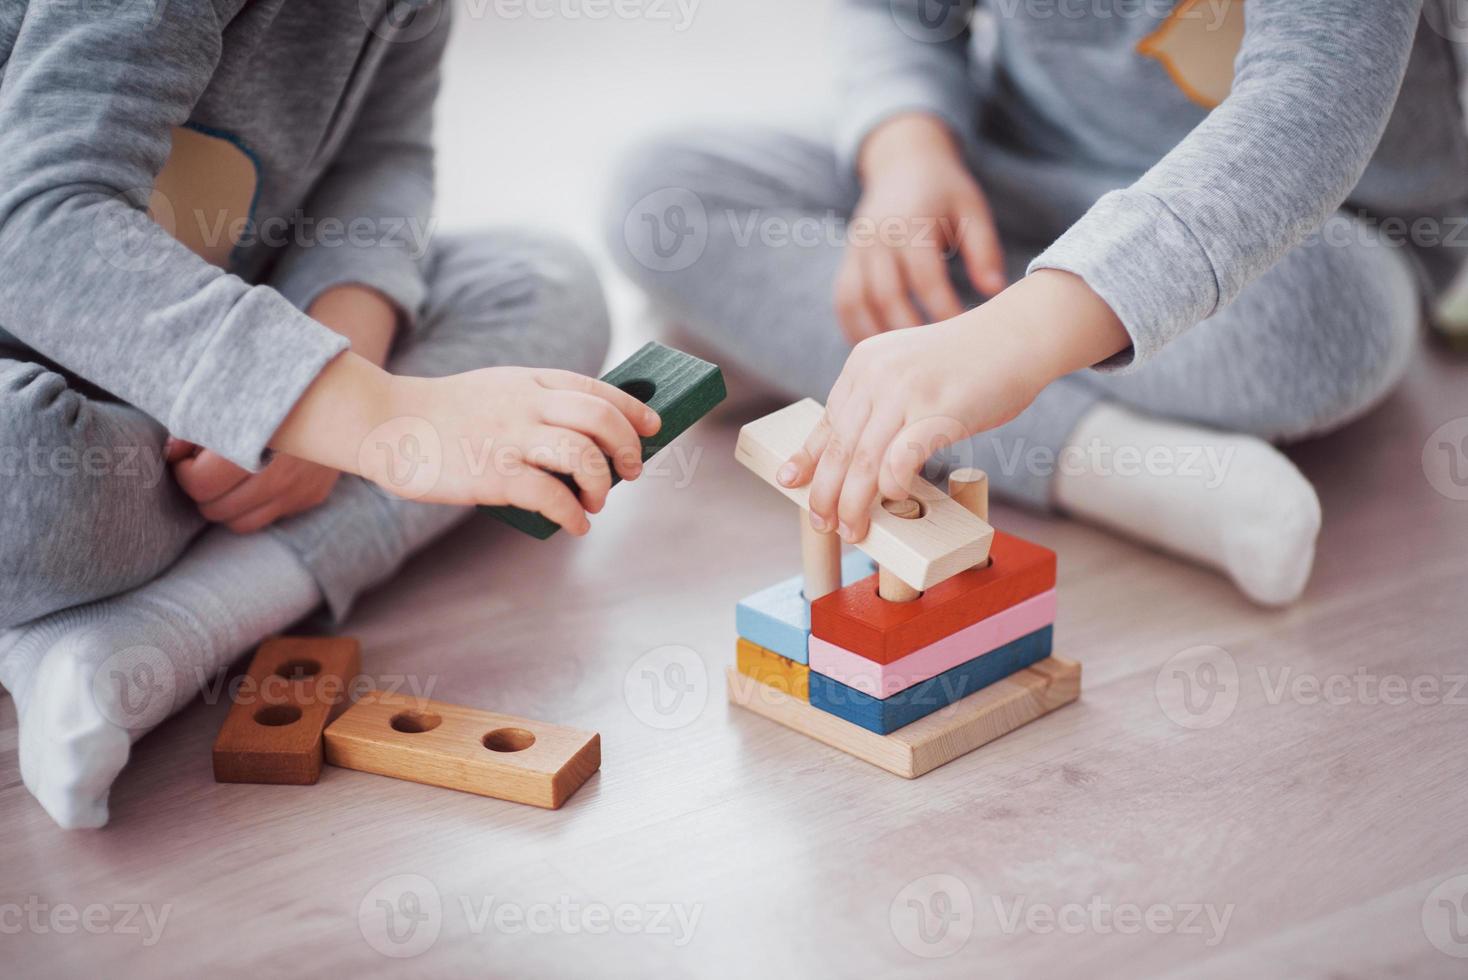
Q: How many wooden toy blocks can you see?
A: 9